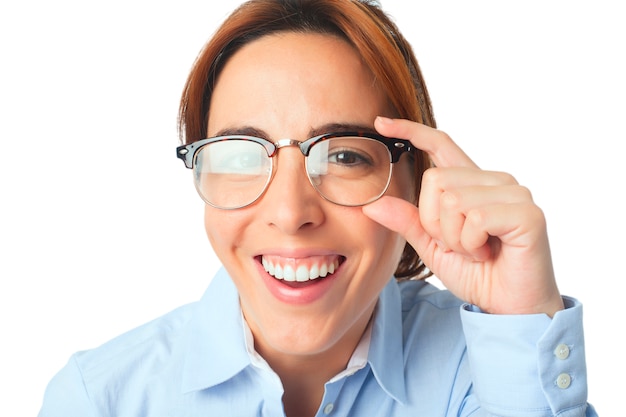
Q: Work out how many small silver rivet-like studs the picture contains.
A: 2